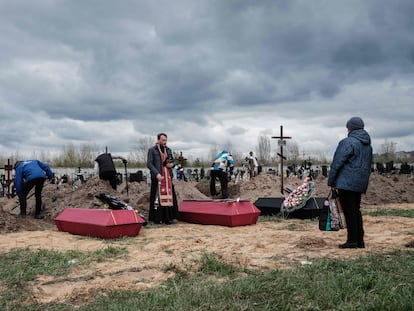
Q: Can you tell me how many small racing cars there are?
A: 0